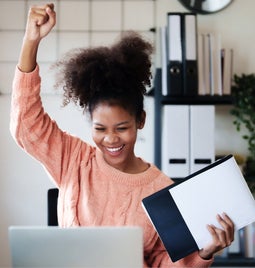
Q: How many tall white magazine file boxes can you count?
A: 2